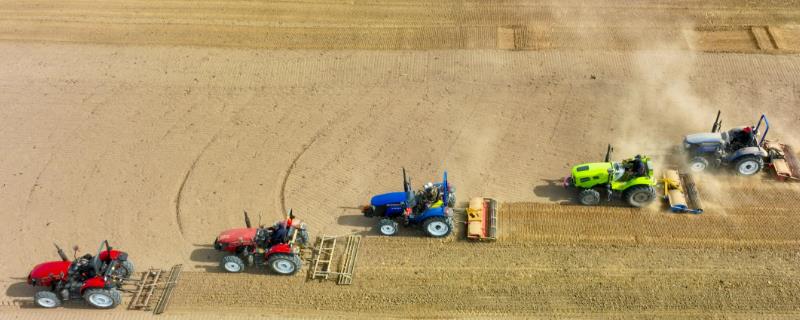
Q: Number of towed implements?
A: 5